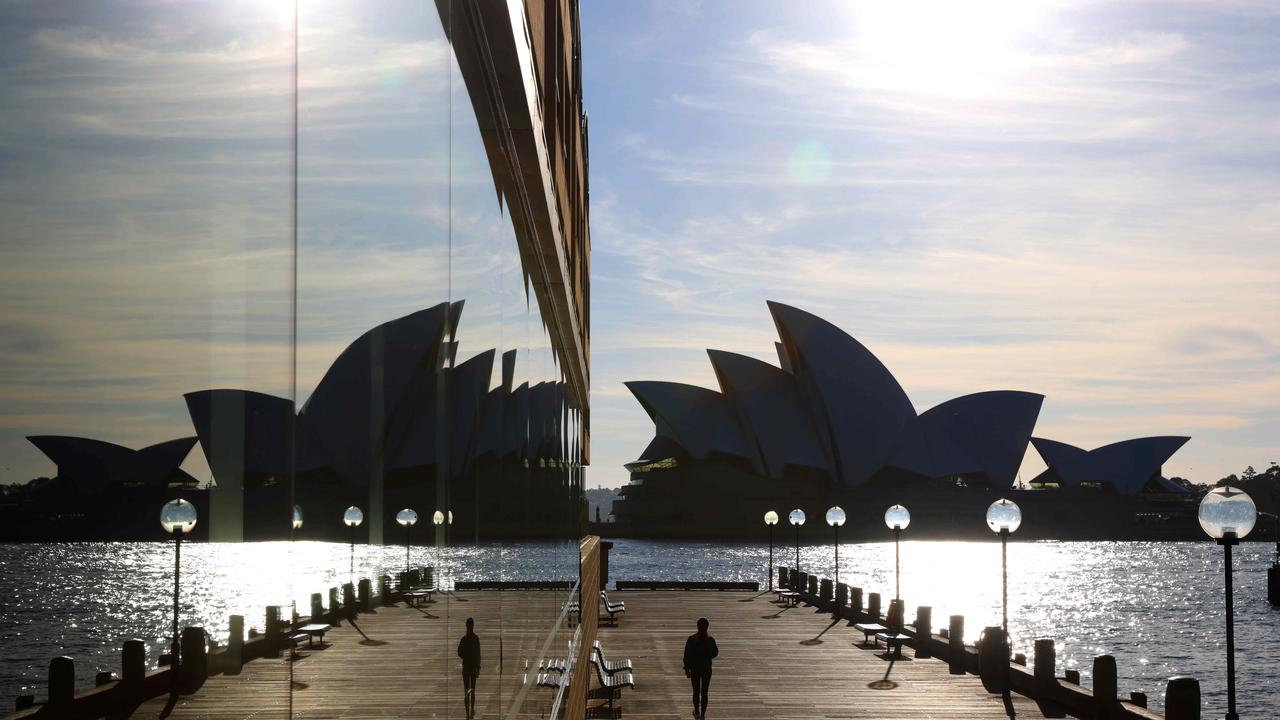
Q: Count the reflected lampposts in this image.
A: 5